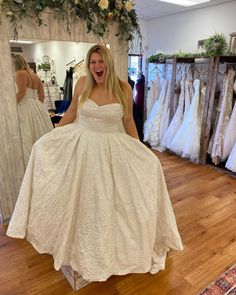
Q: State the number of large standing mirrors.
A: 1